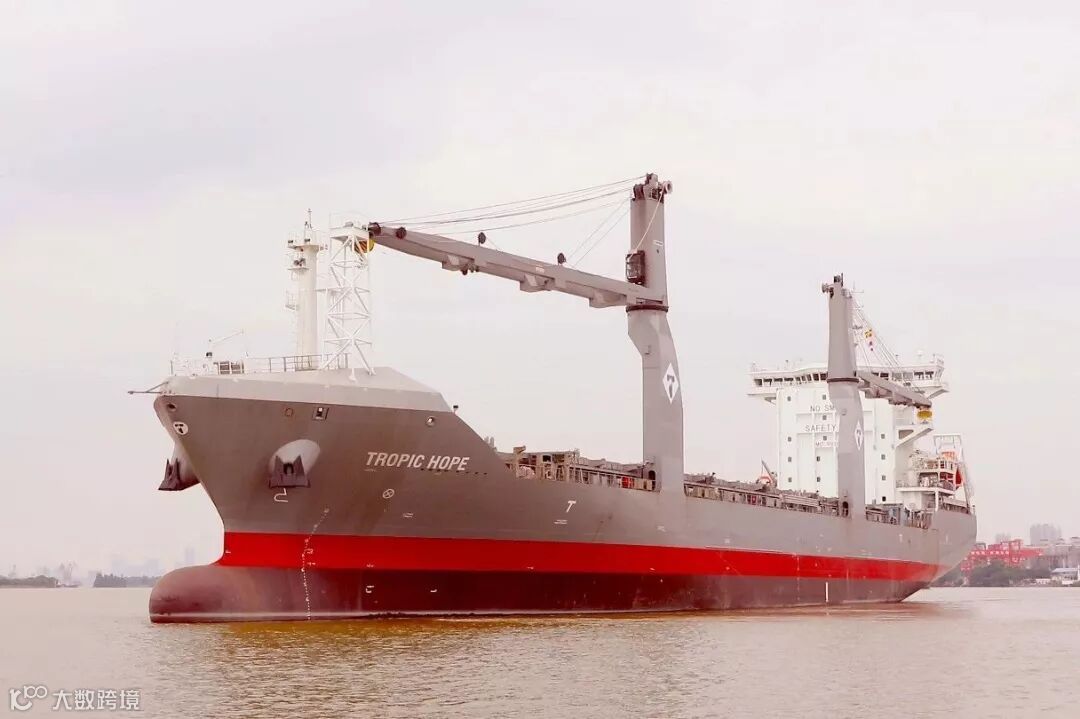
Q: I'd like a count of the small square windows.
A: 13